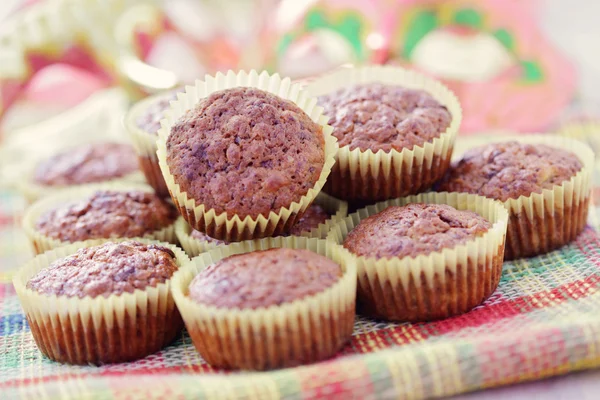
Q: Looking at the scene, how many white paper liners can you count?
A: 10